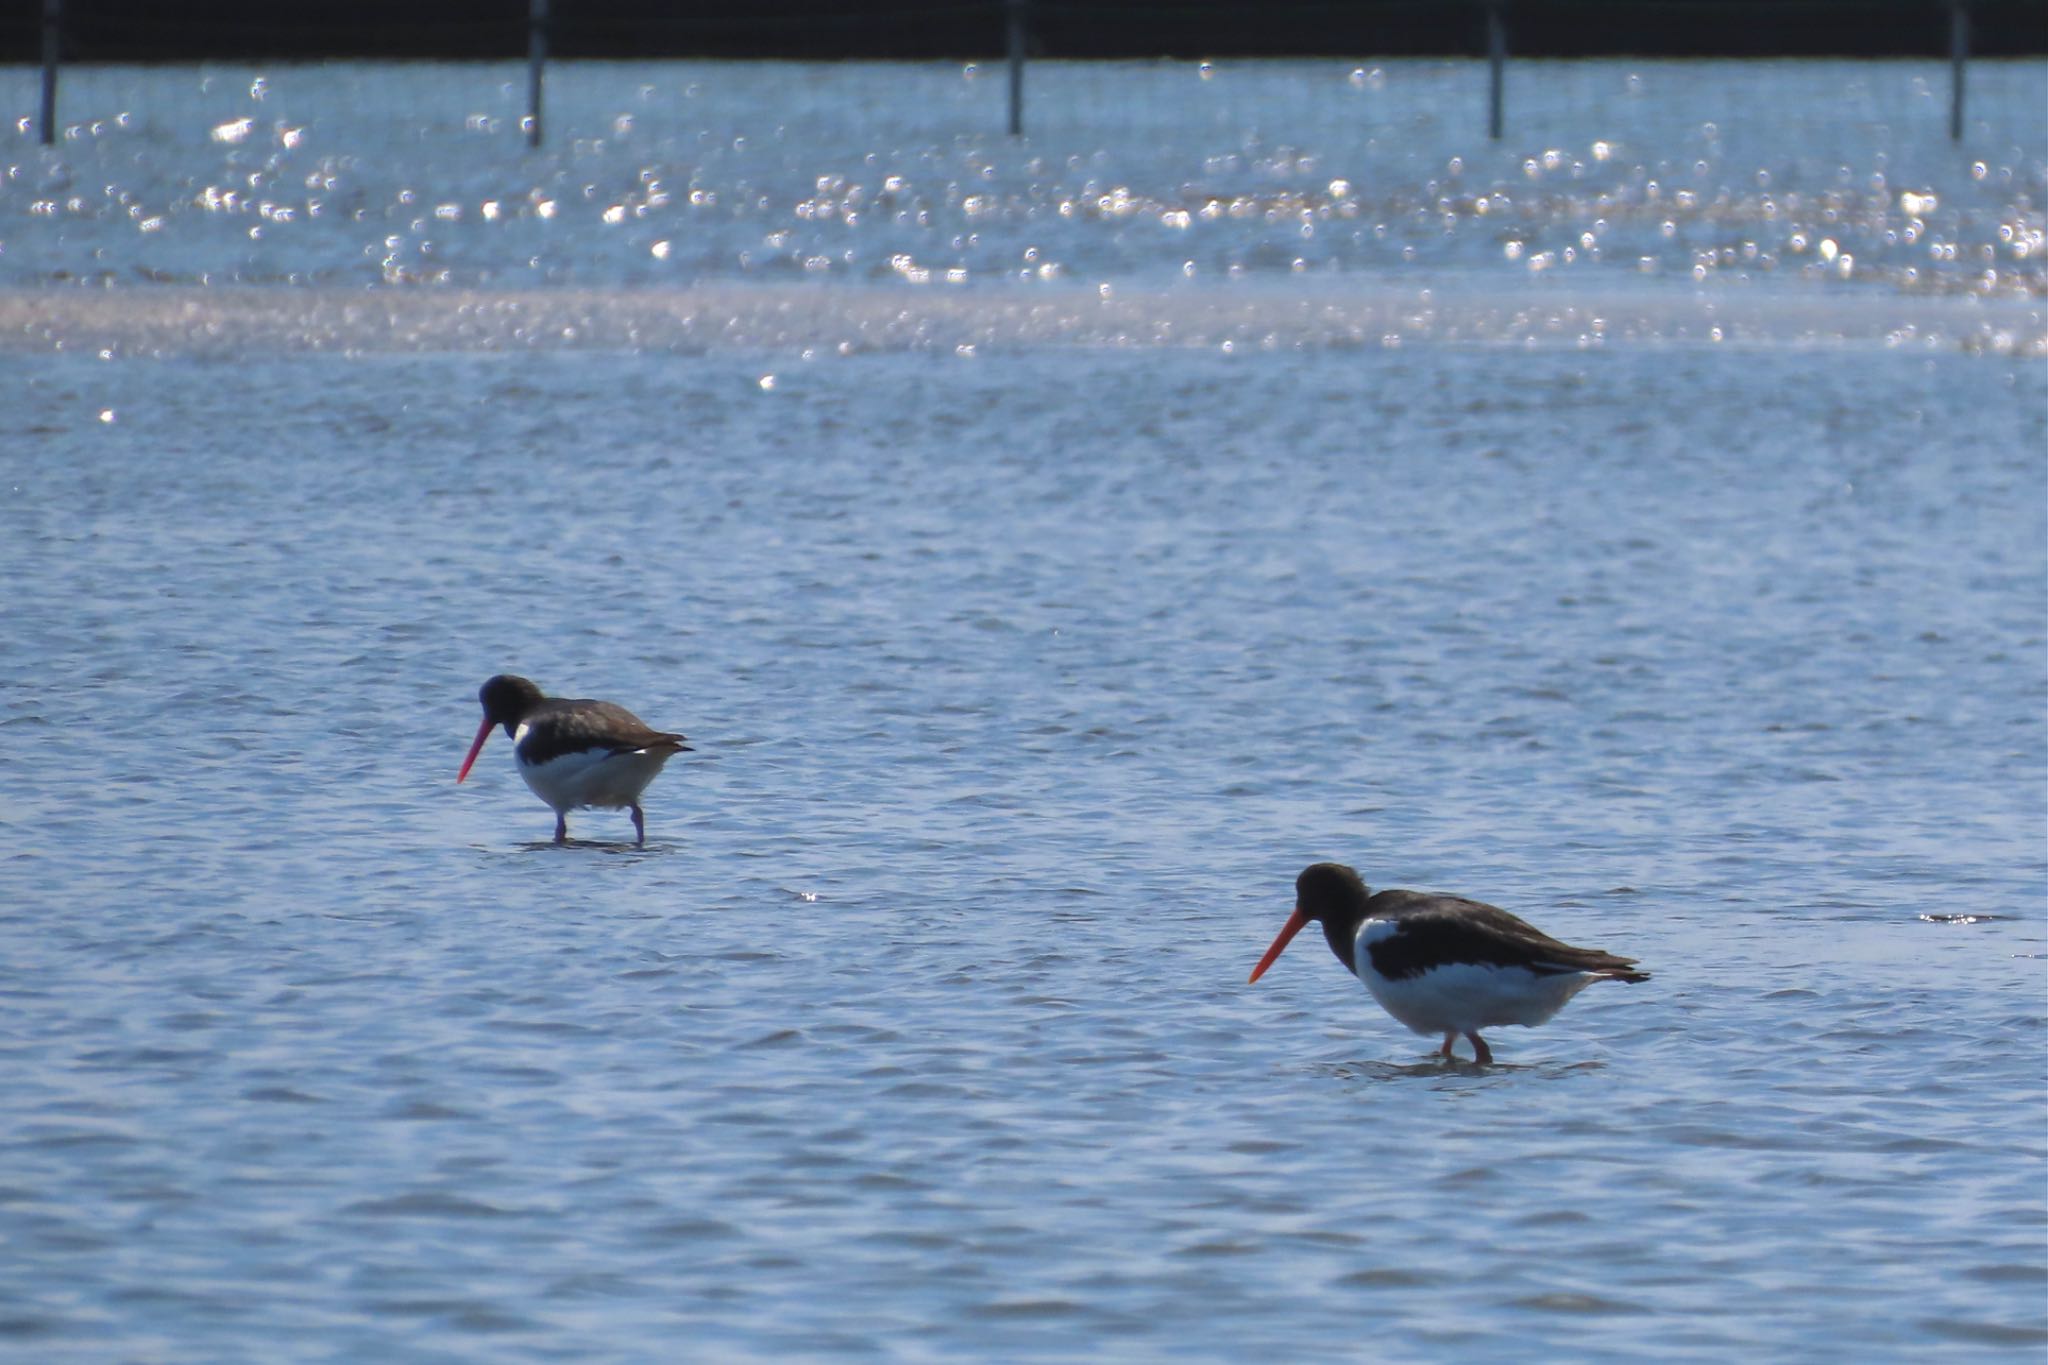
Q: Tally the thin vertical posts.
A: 5